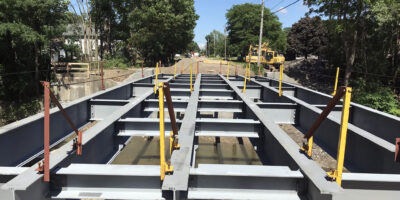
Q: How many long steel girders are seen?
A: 6